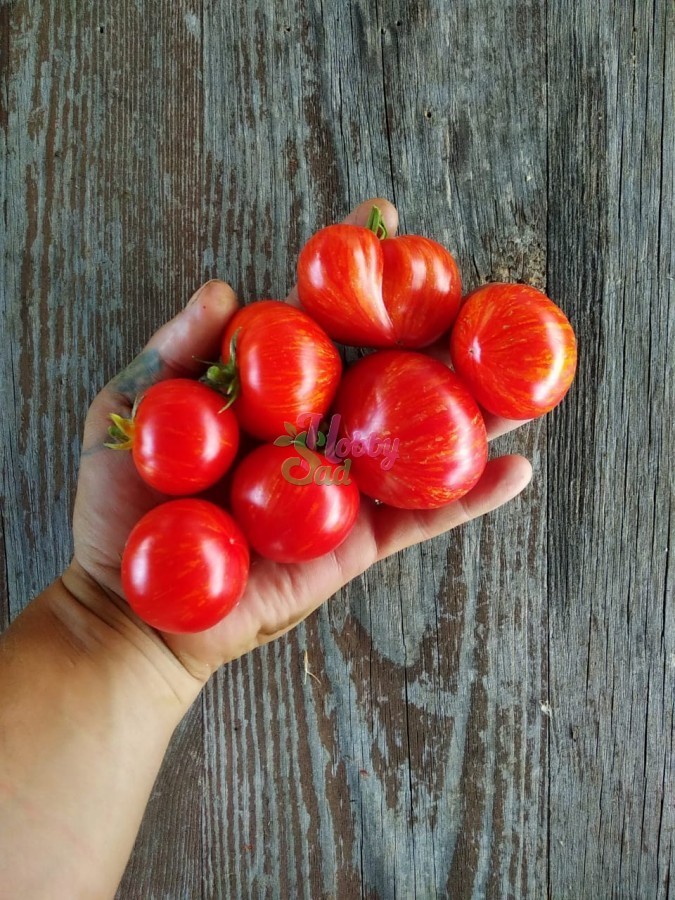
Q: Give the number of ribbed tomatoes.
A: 1